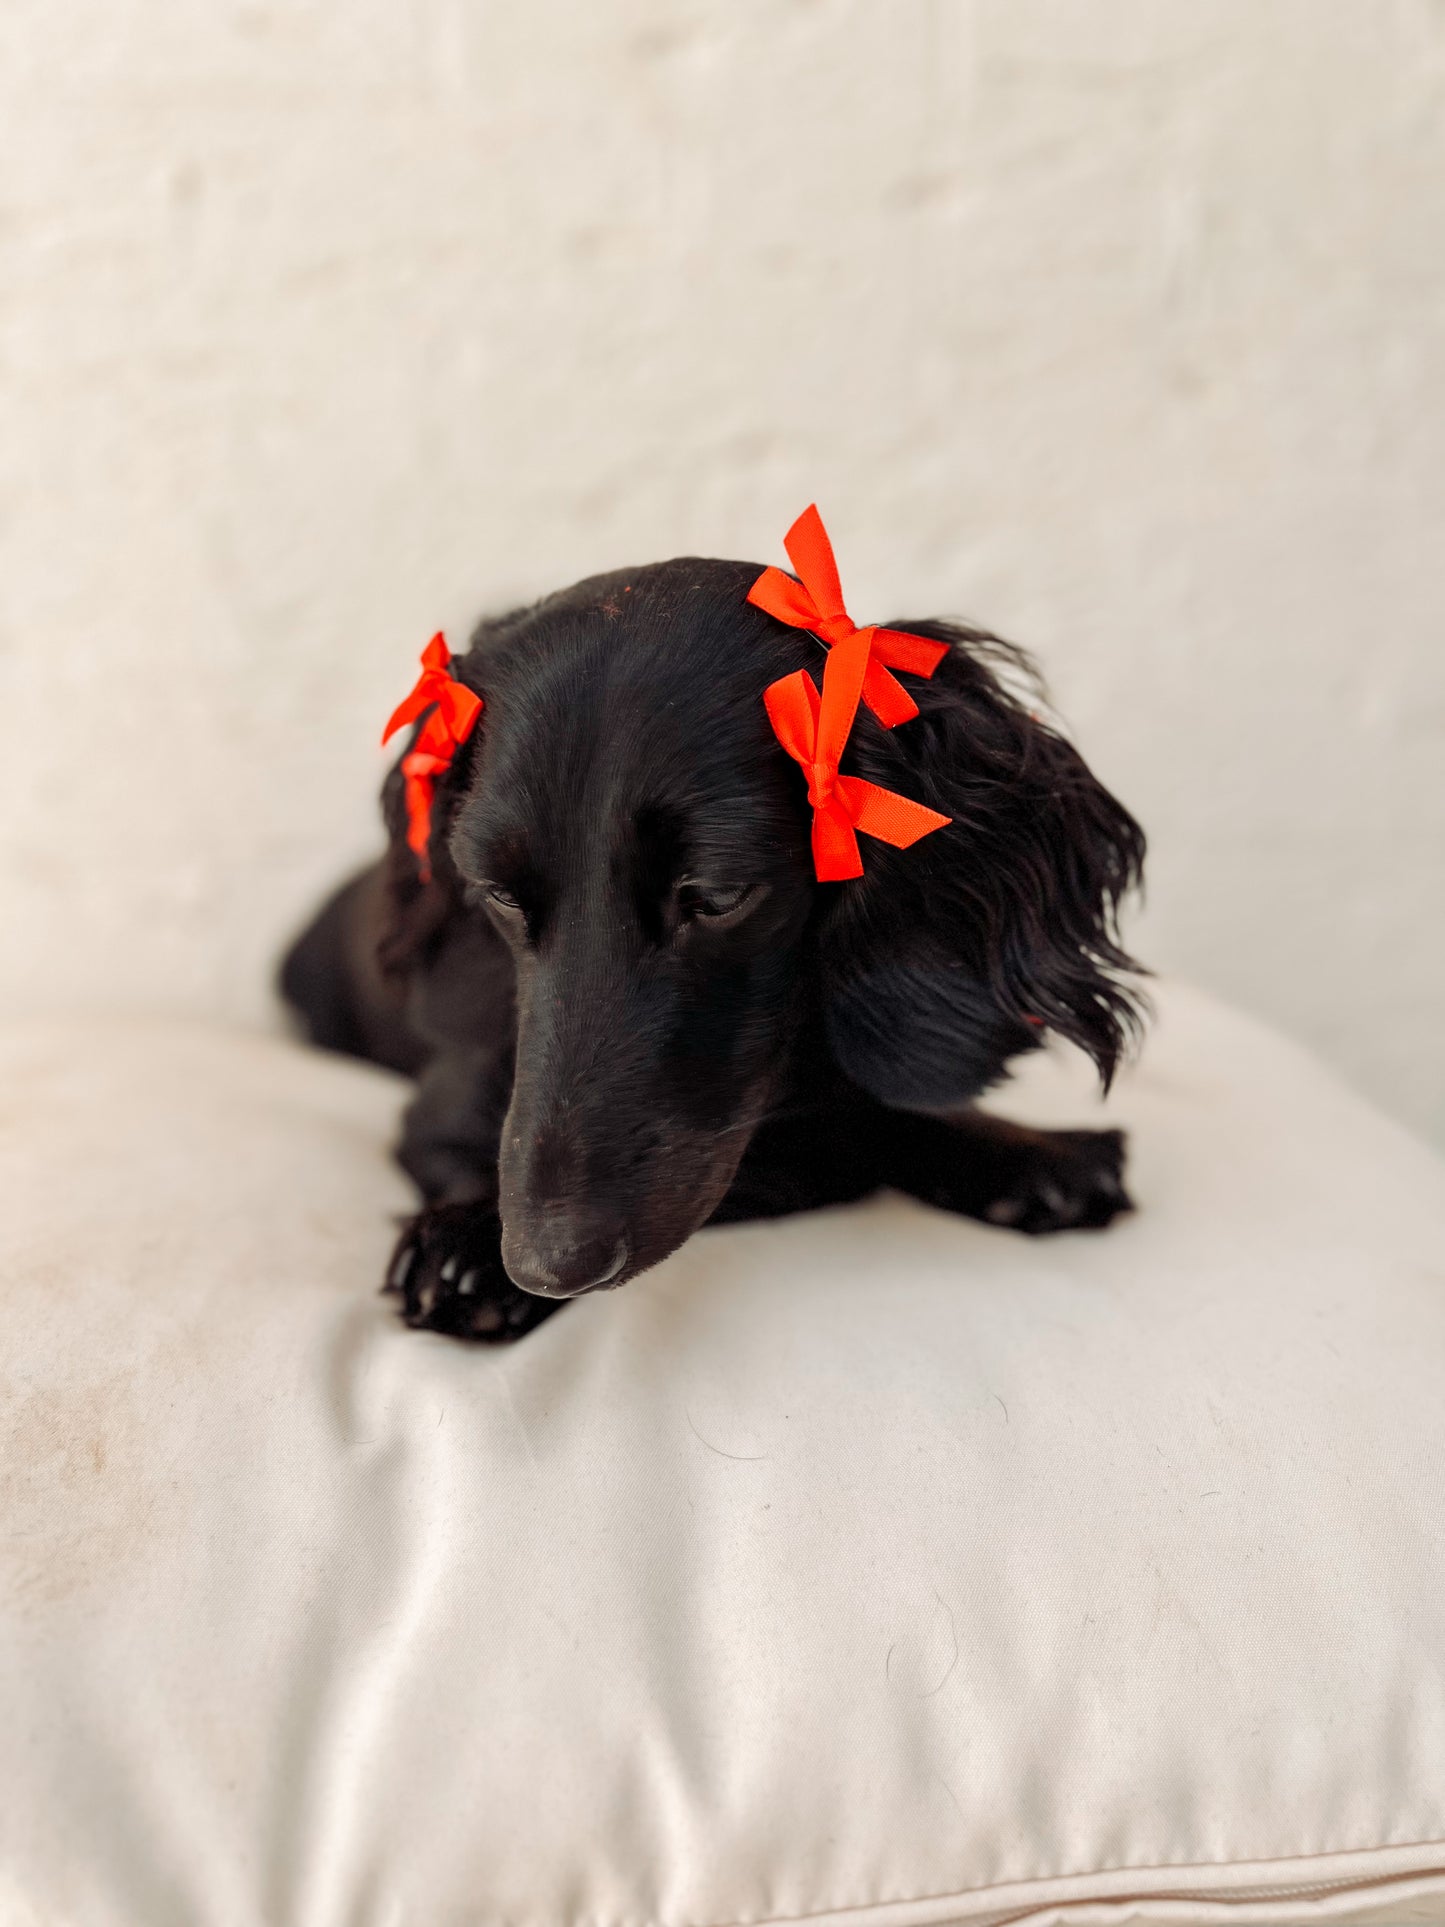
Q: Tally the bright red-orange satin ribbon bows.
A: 4